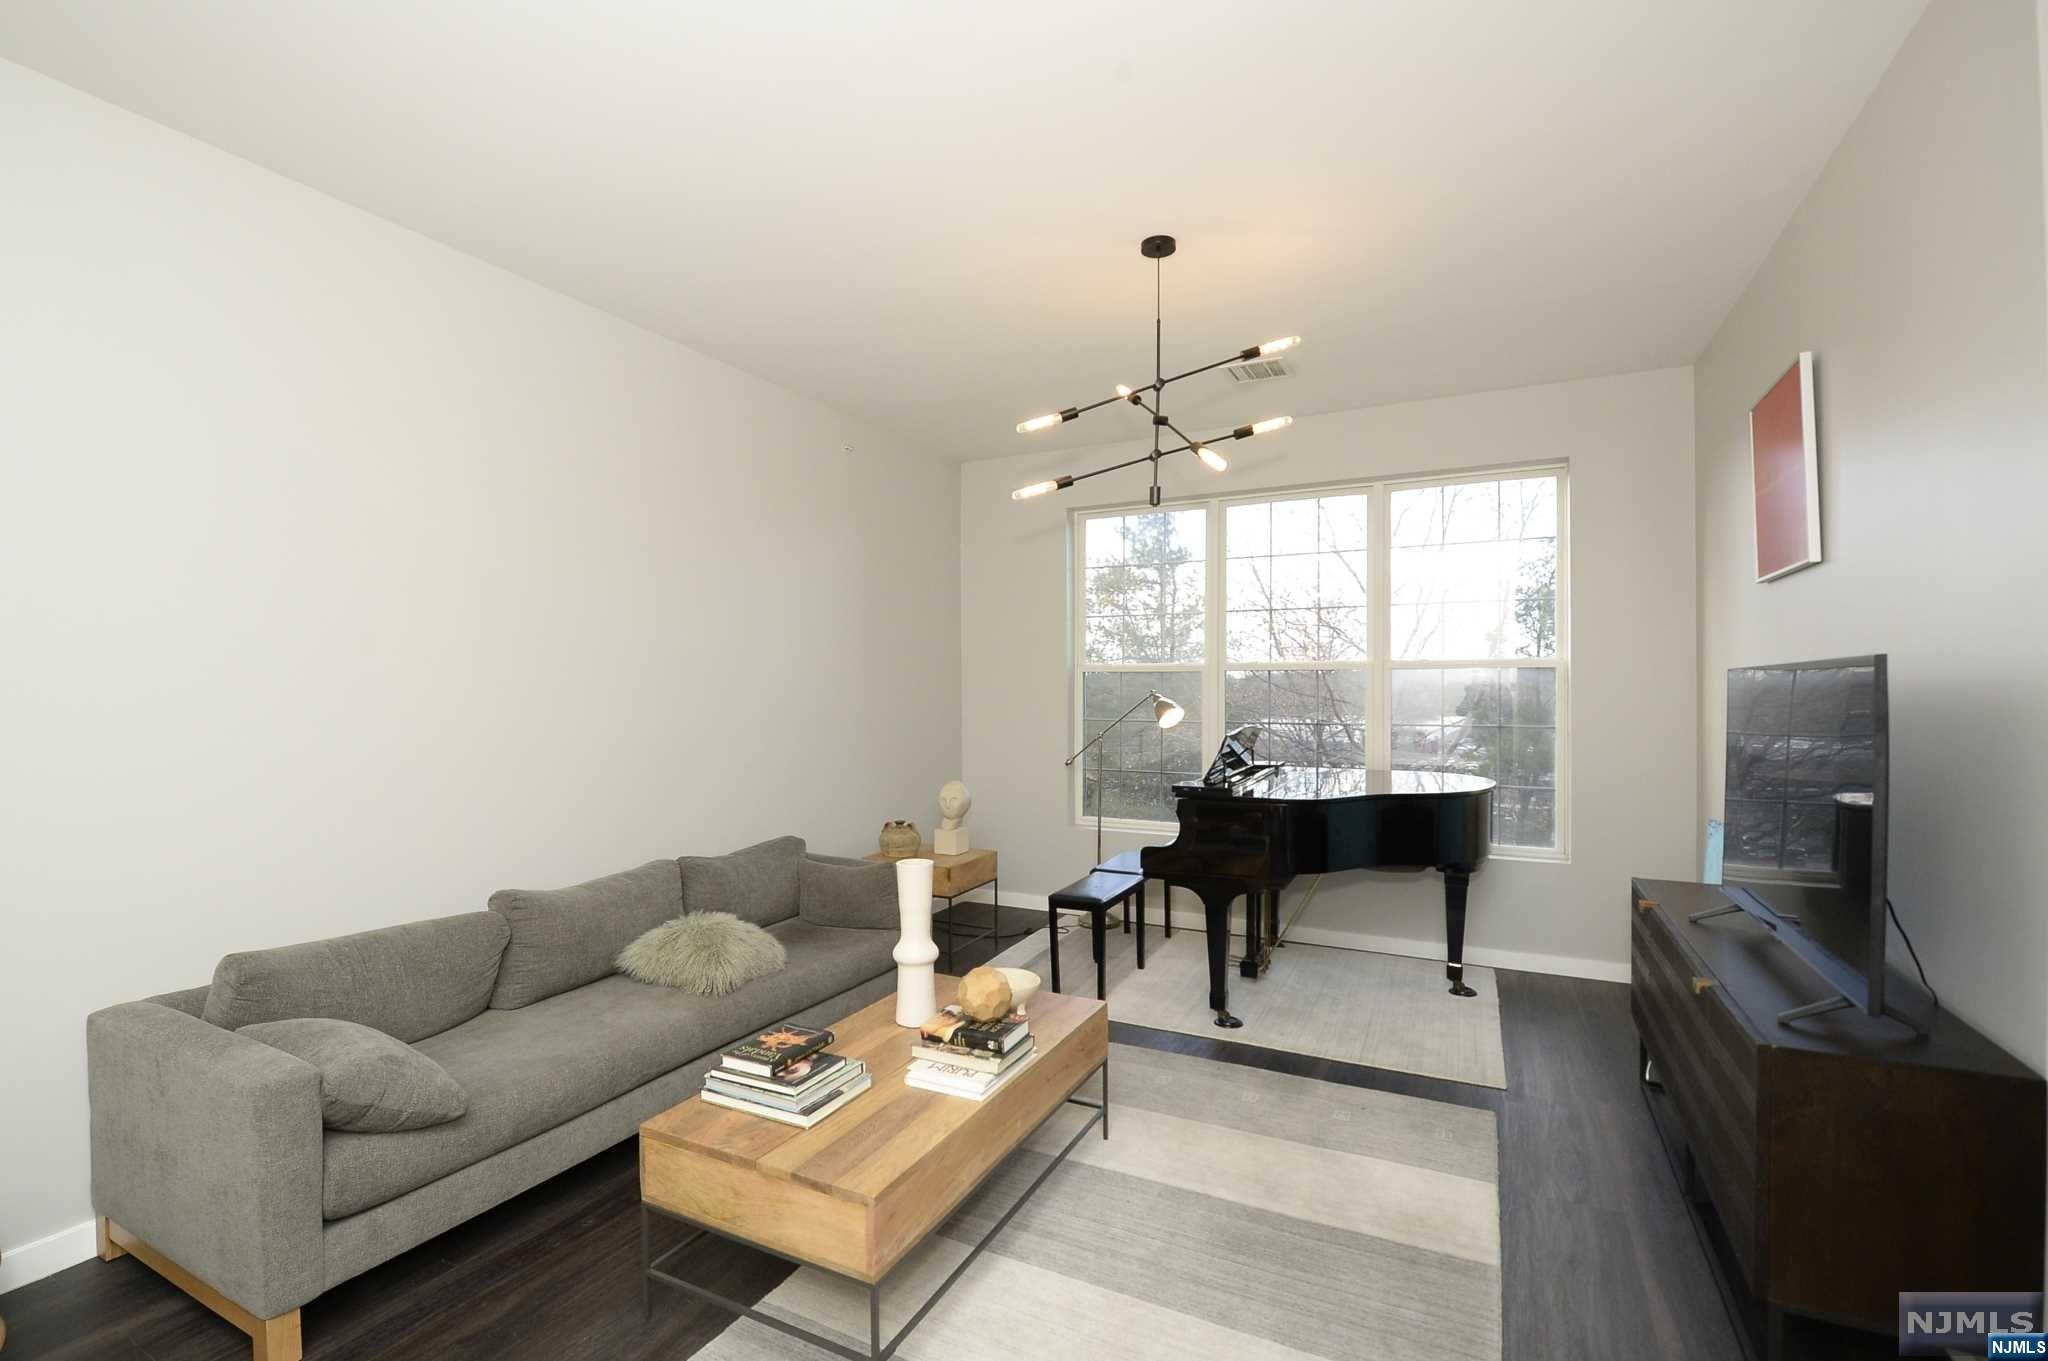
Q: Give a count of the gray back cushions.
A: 3